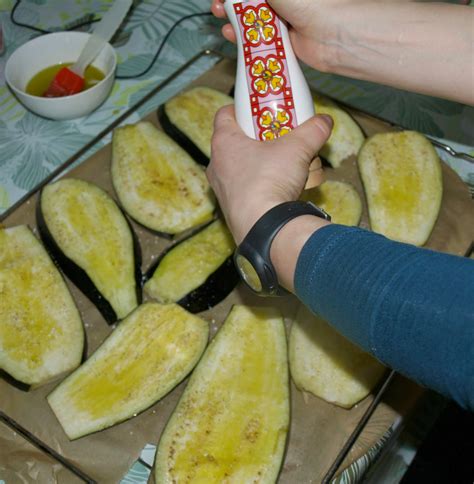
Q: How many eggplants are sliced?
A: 11